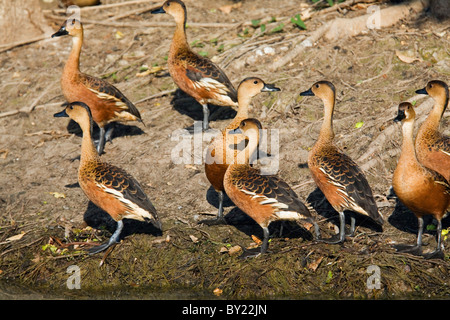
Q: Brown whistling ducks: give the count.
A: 8